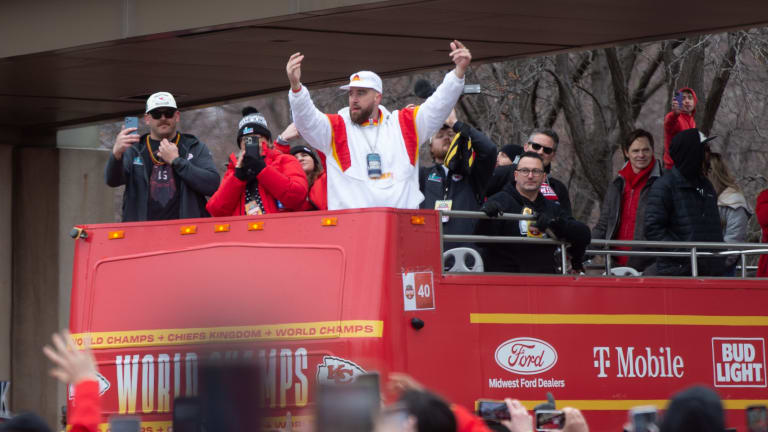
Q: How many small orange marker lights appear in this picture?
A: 6